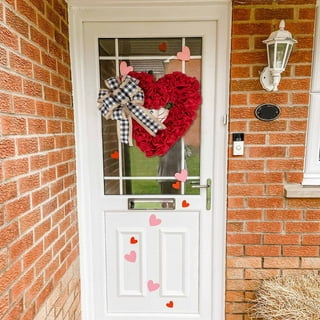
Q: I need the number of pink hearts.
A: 6